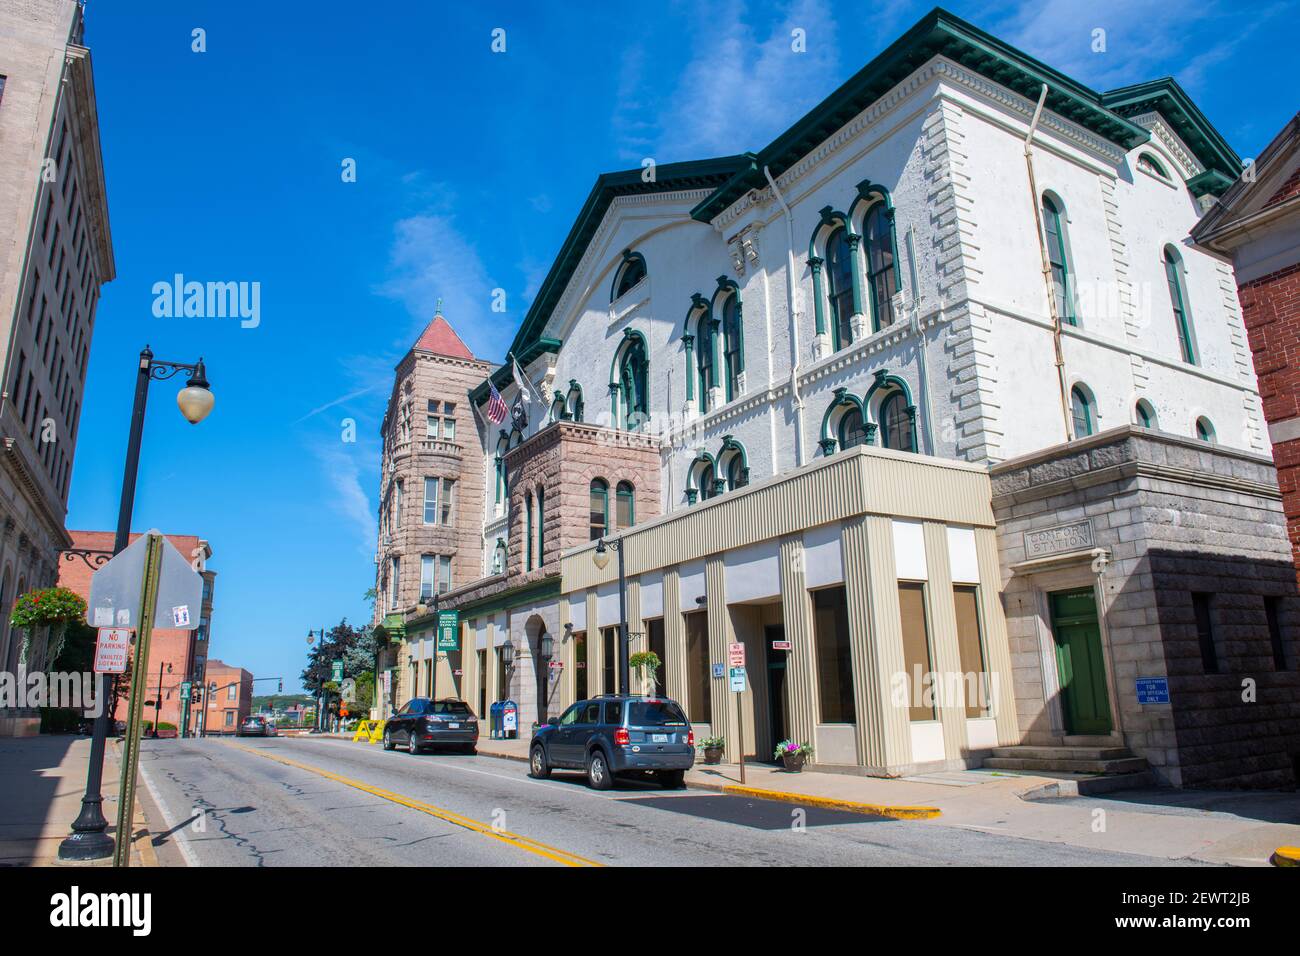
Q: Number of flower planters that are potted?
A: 2